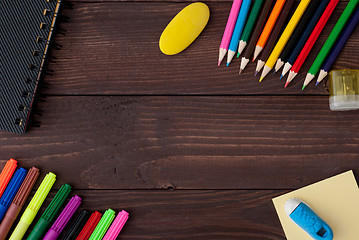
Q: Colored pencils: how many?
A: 12